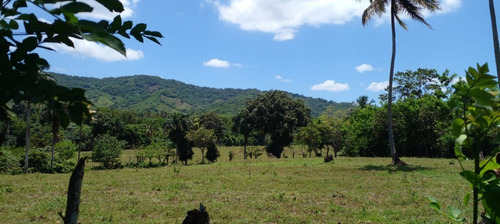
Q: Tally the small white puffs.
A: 5